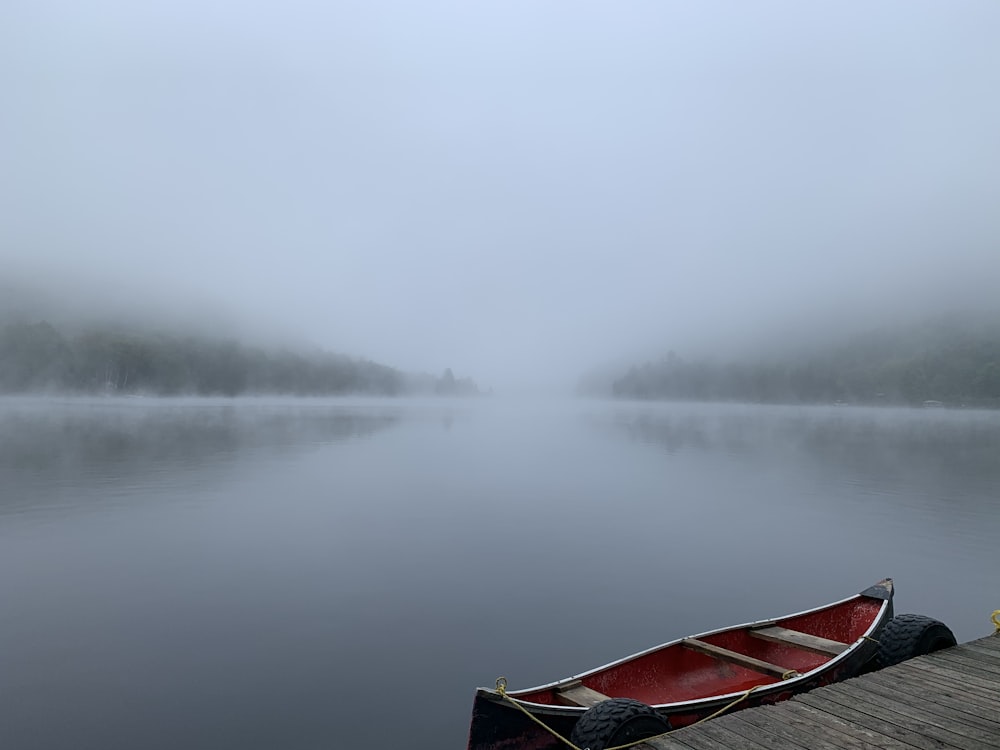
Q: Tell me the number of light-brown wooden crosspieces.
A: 3